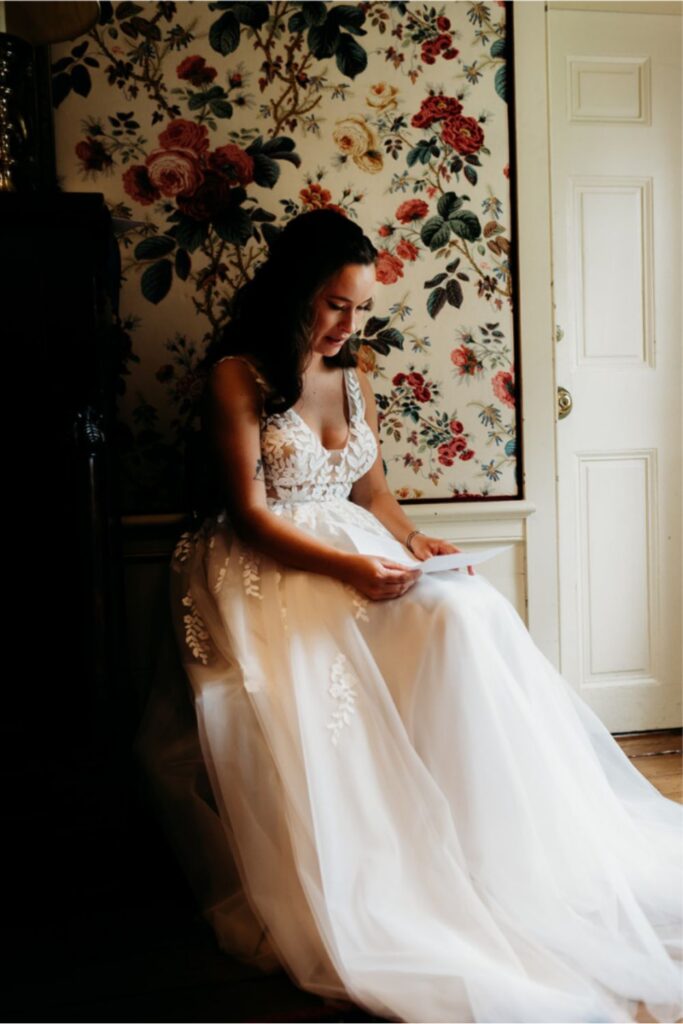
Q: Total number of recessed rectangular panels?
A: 3